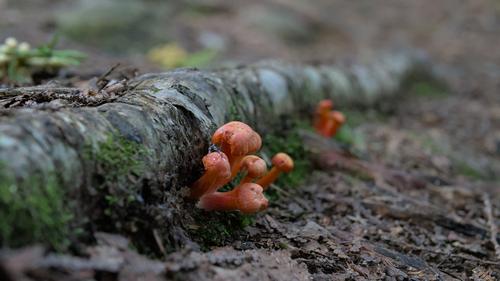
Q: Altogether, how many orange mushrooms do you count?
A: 7